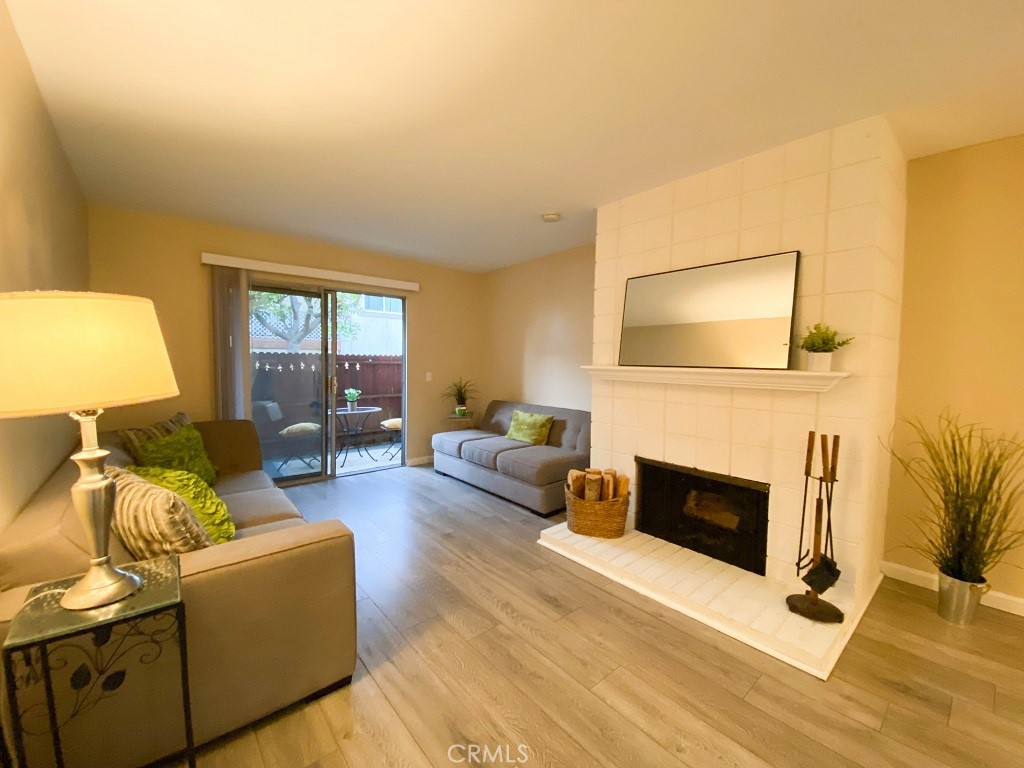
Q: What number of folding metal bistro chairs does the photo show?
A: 2